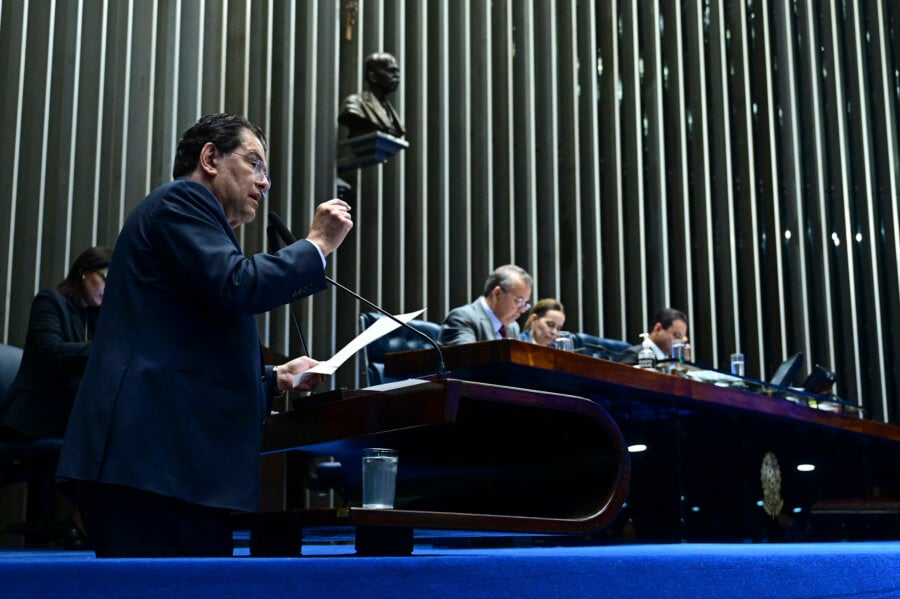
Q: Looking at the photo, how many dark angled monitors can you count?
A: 2